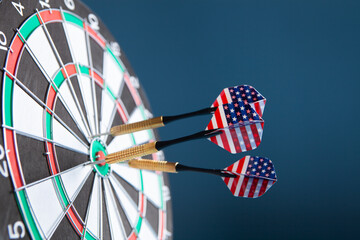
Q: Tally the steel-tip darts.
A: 3